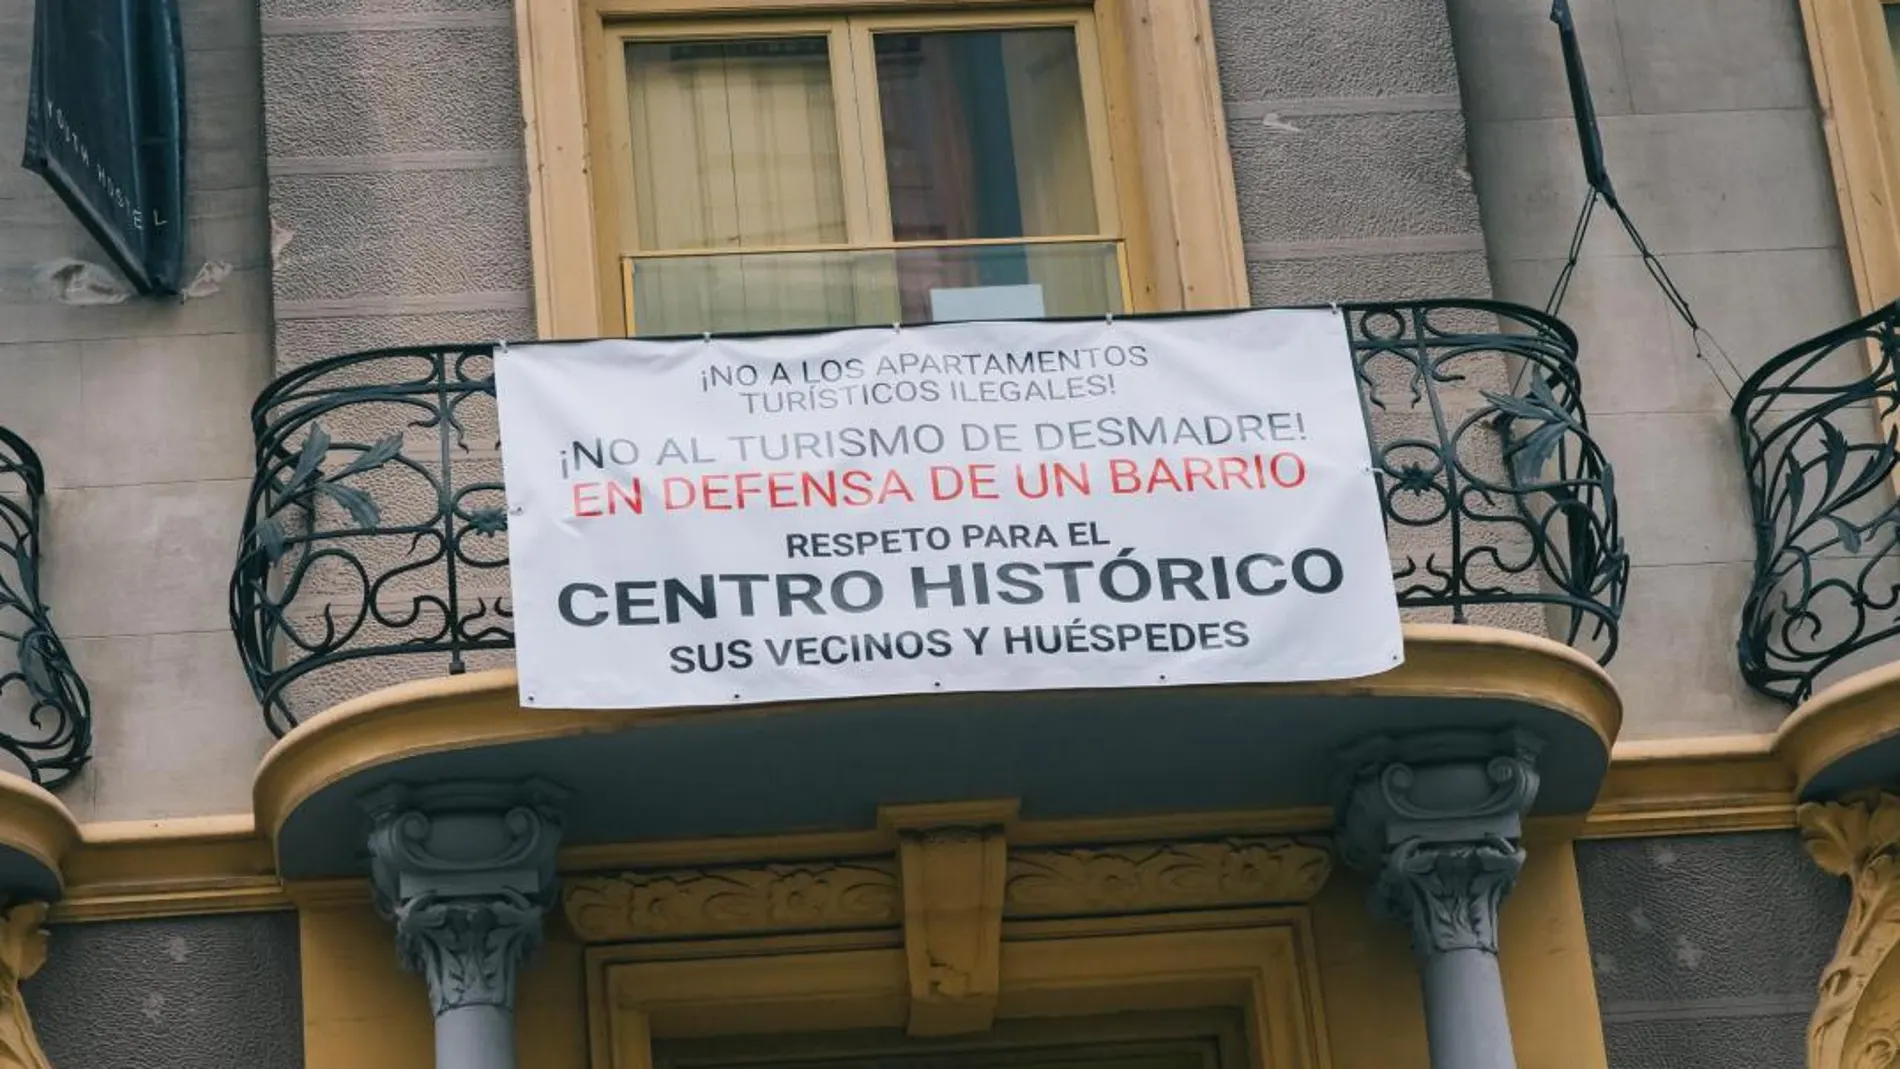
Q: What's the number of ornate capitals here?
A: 2